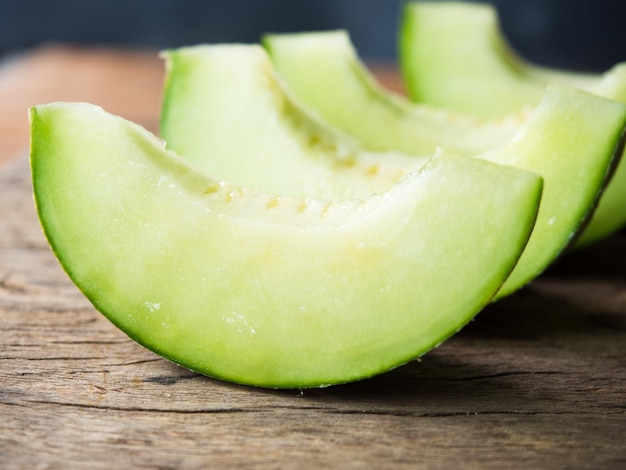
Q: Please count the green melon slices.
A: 4